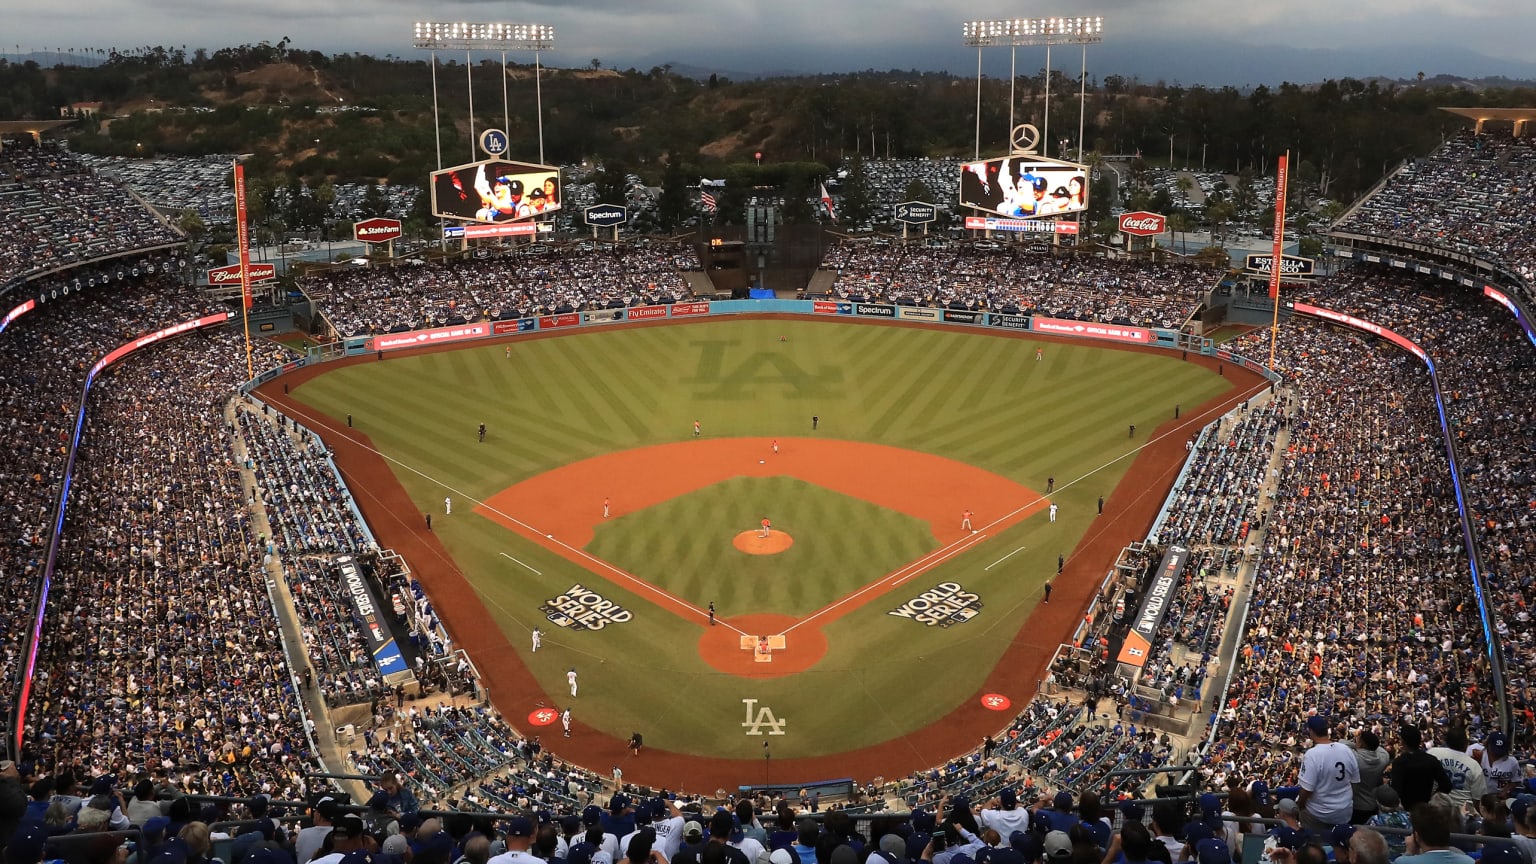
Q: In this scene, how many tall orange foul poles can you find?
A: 2